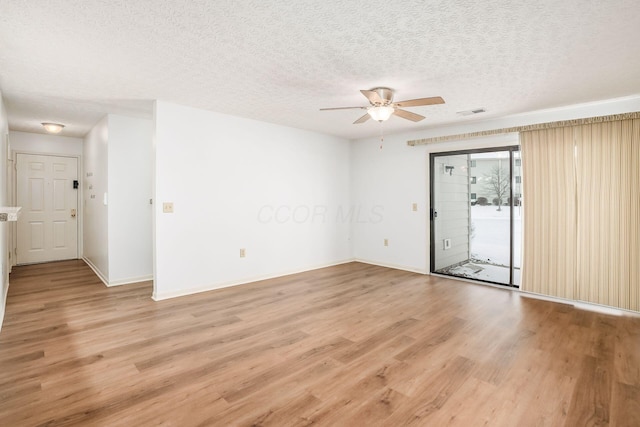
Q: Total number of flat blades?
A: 5